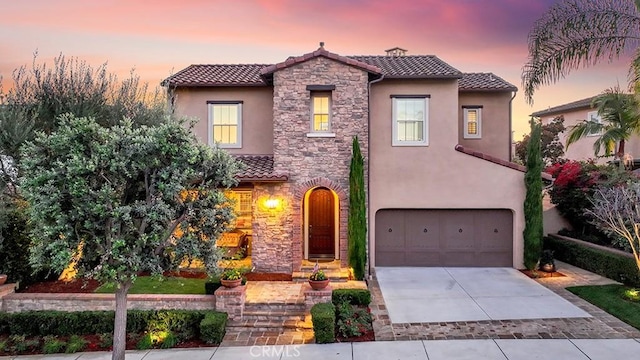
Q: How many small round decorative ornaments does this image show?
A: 4